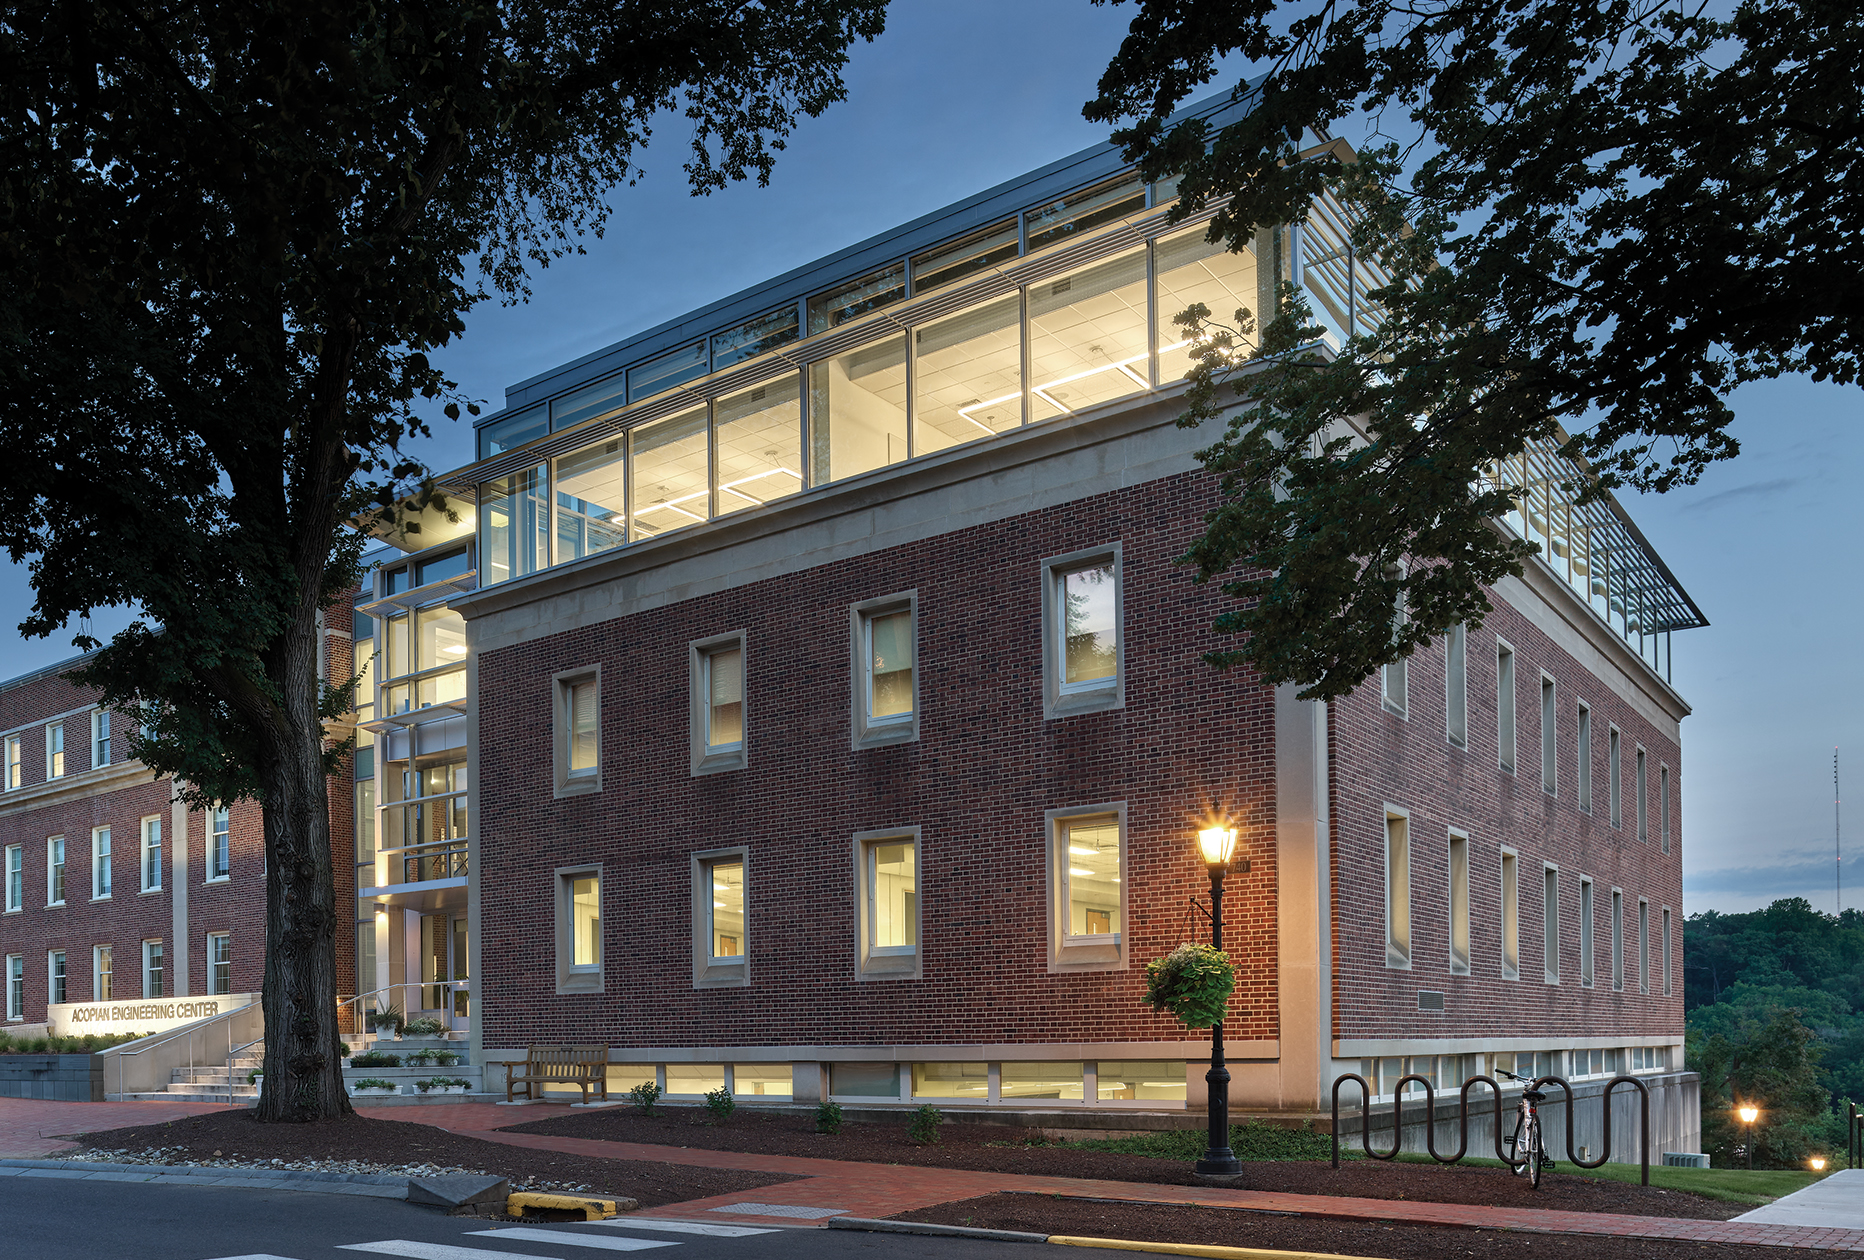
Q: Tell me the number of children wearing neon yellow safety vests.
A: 0